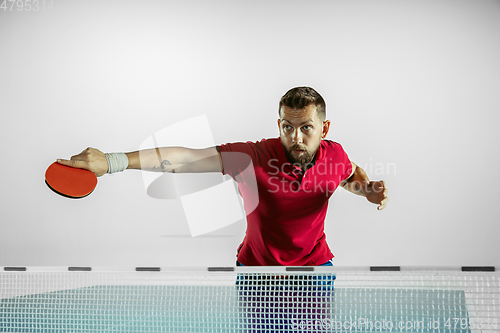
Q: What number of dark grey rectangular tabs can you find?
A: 7